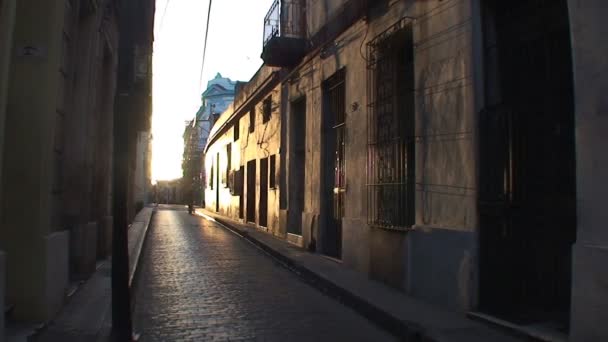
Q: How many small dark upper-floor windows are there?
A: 3